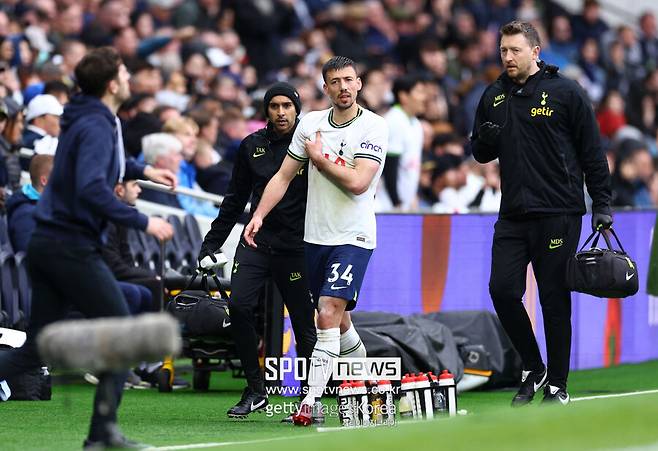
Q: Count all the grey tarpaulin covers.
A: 1